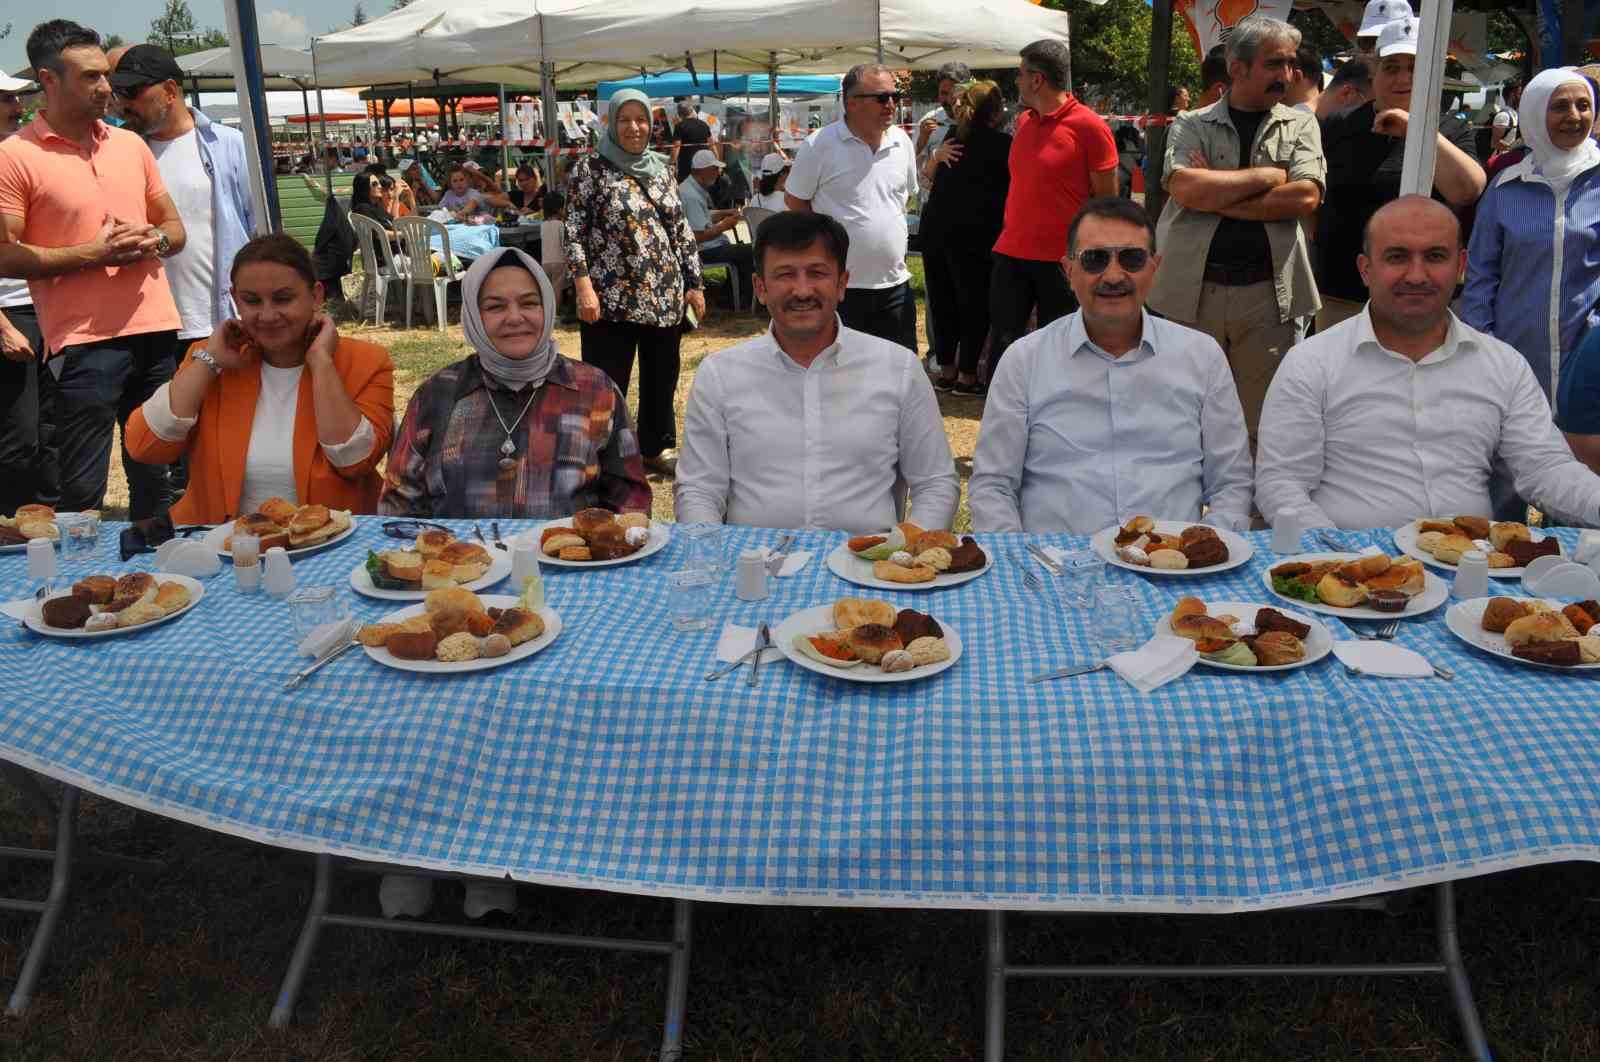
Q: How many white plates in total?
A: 13